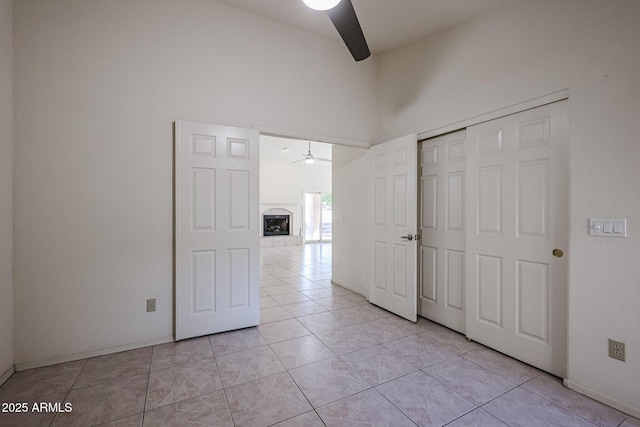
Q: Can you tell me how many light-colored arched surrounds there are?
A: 1